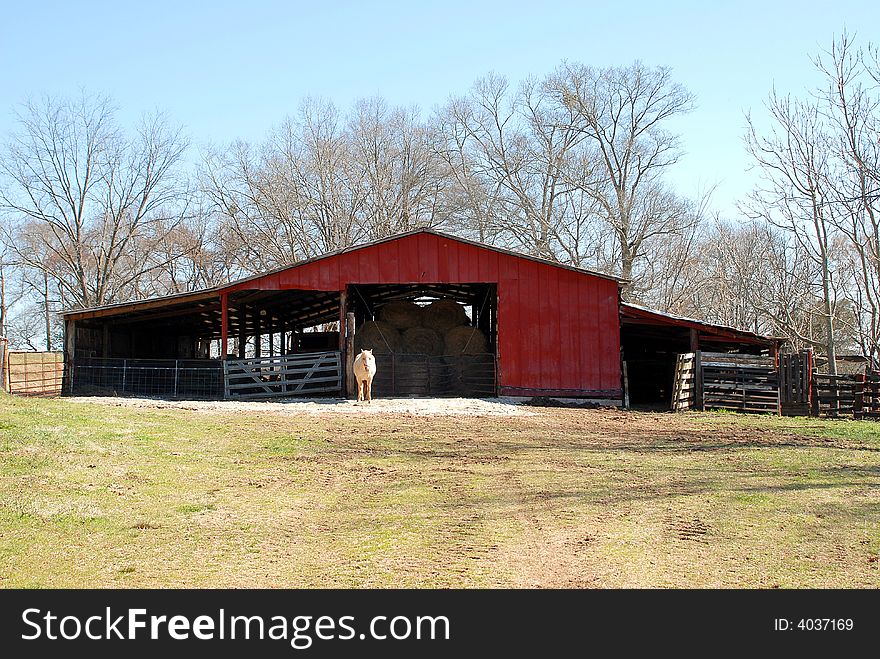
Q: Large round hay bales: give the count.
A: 5